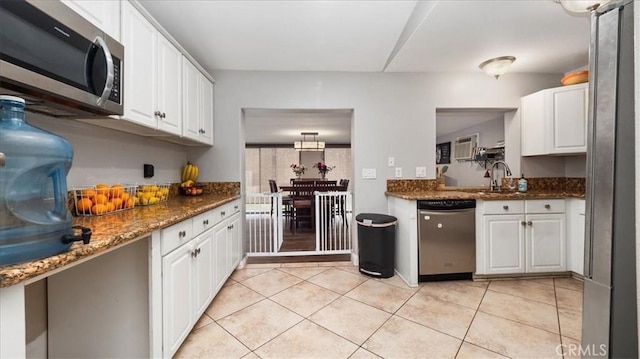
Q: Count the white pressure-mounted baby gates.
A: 1